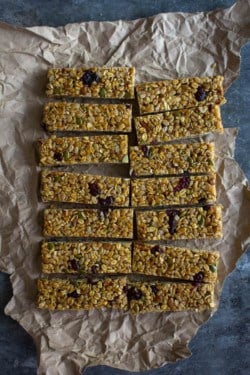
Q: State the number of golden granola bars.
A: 14